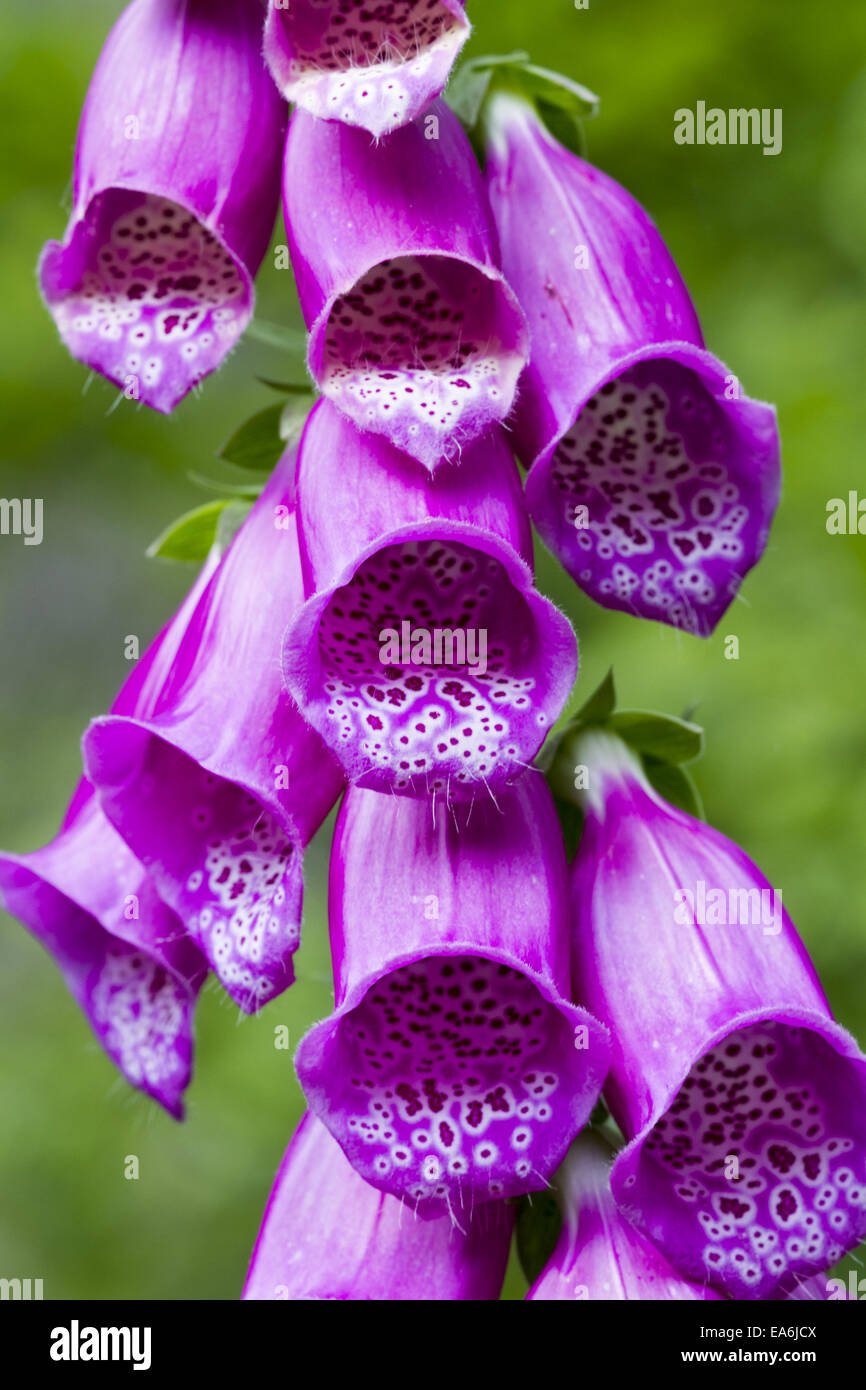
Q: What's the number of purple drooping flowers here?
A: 11